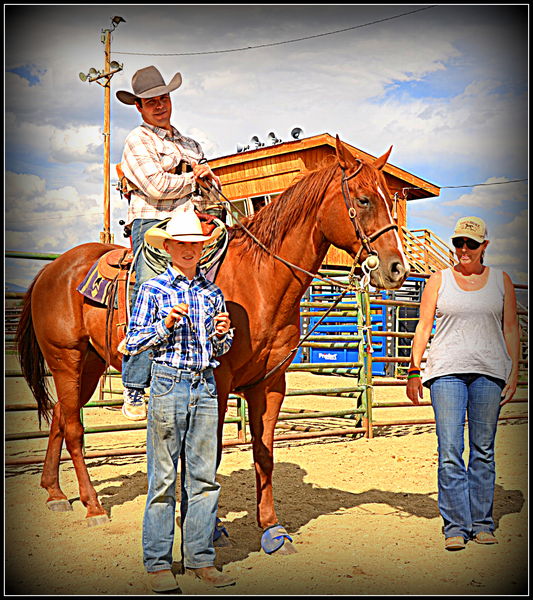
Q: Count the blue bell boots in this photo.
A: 2